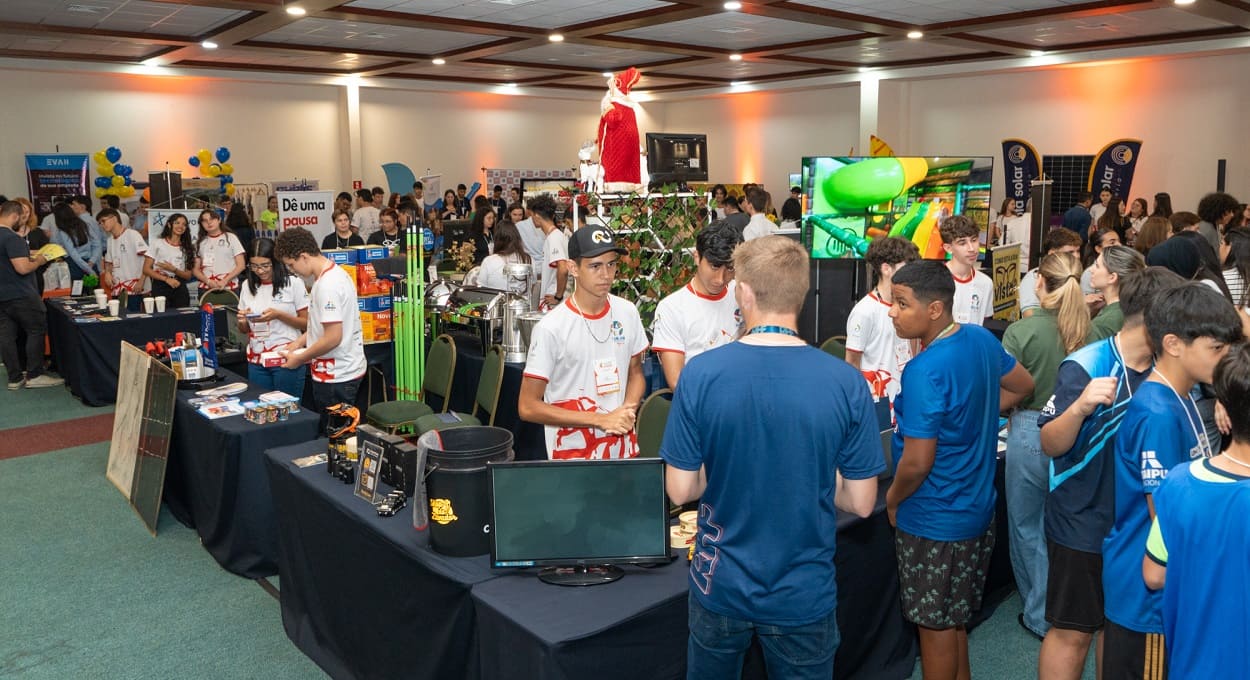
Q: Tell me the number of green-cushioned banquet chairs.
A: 5